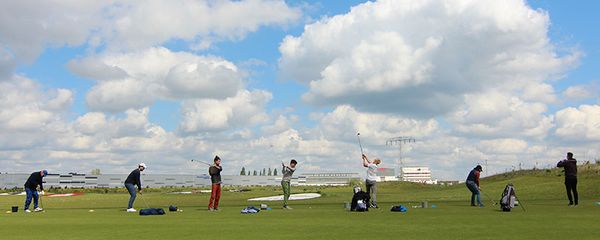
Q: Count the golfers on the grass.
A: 7